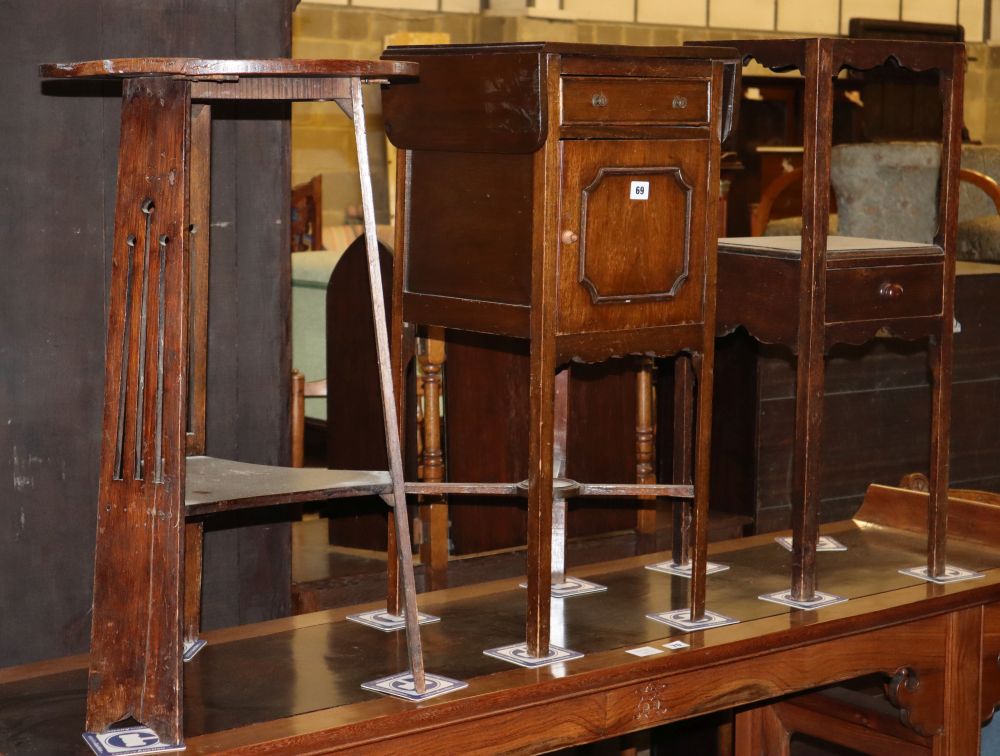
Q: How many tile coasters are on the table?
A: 11